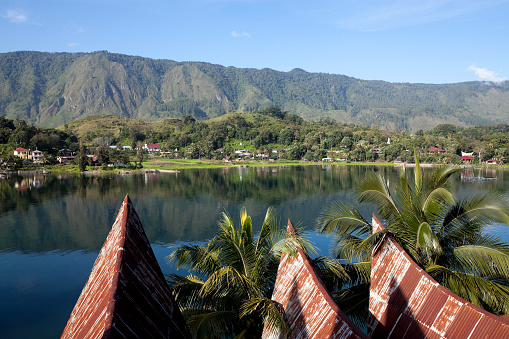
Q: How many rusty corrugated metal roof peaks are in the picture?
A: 3